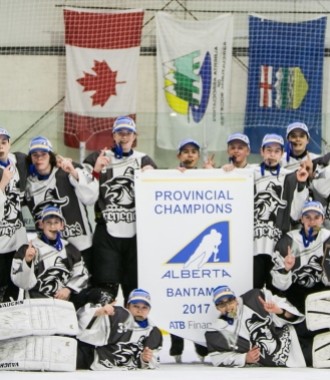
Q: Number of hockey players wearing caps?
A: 11